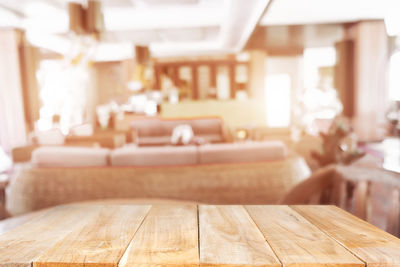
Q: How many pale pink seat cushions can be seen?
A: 3